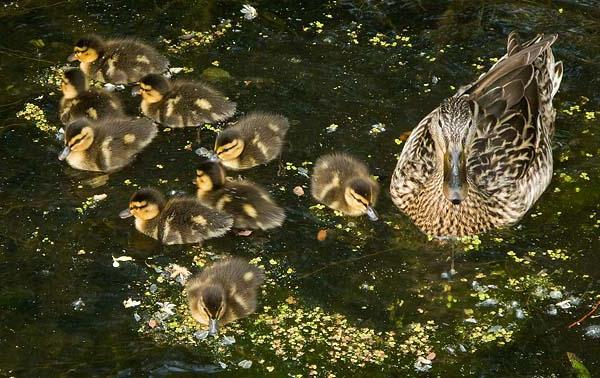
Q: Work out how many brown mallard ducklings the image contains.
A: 9